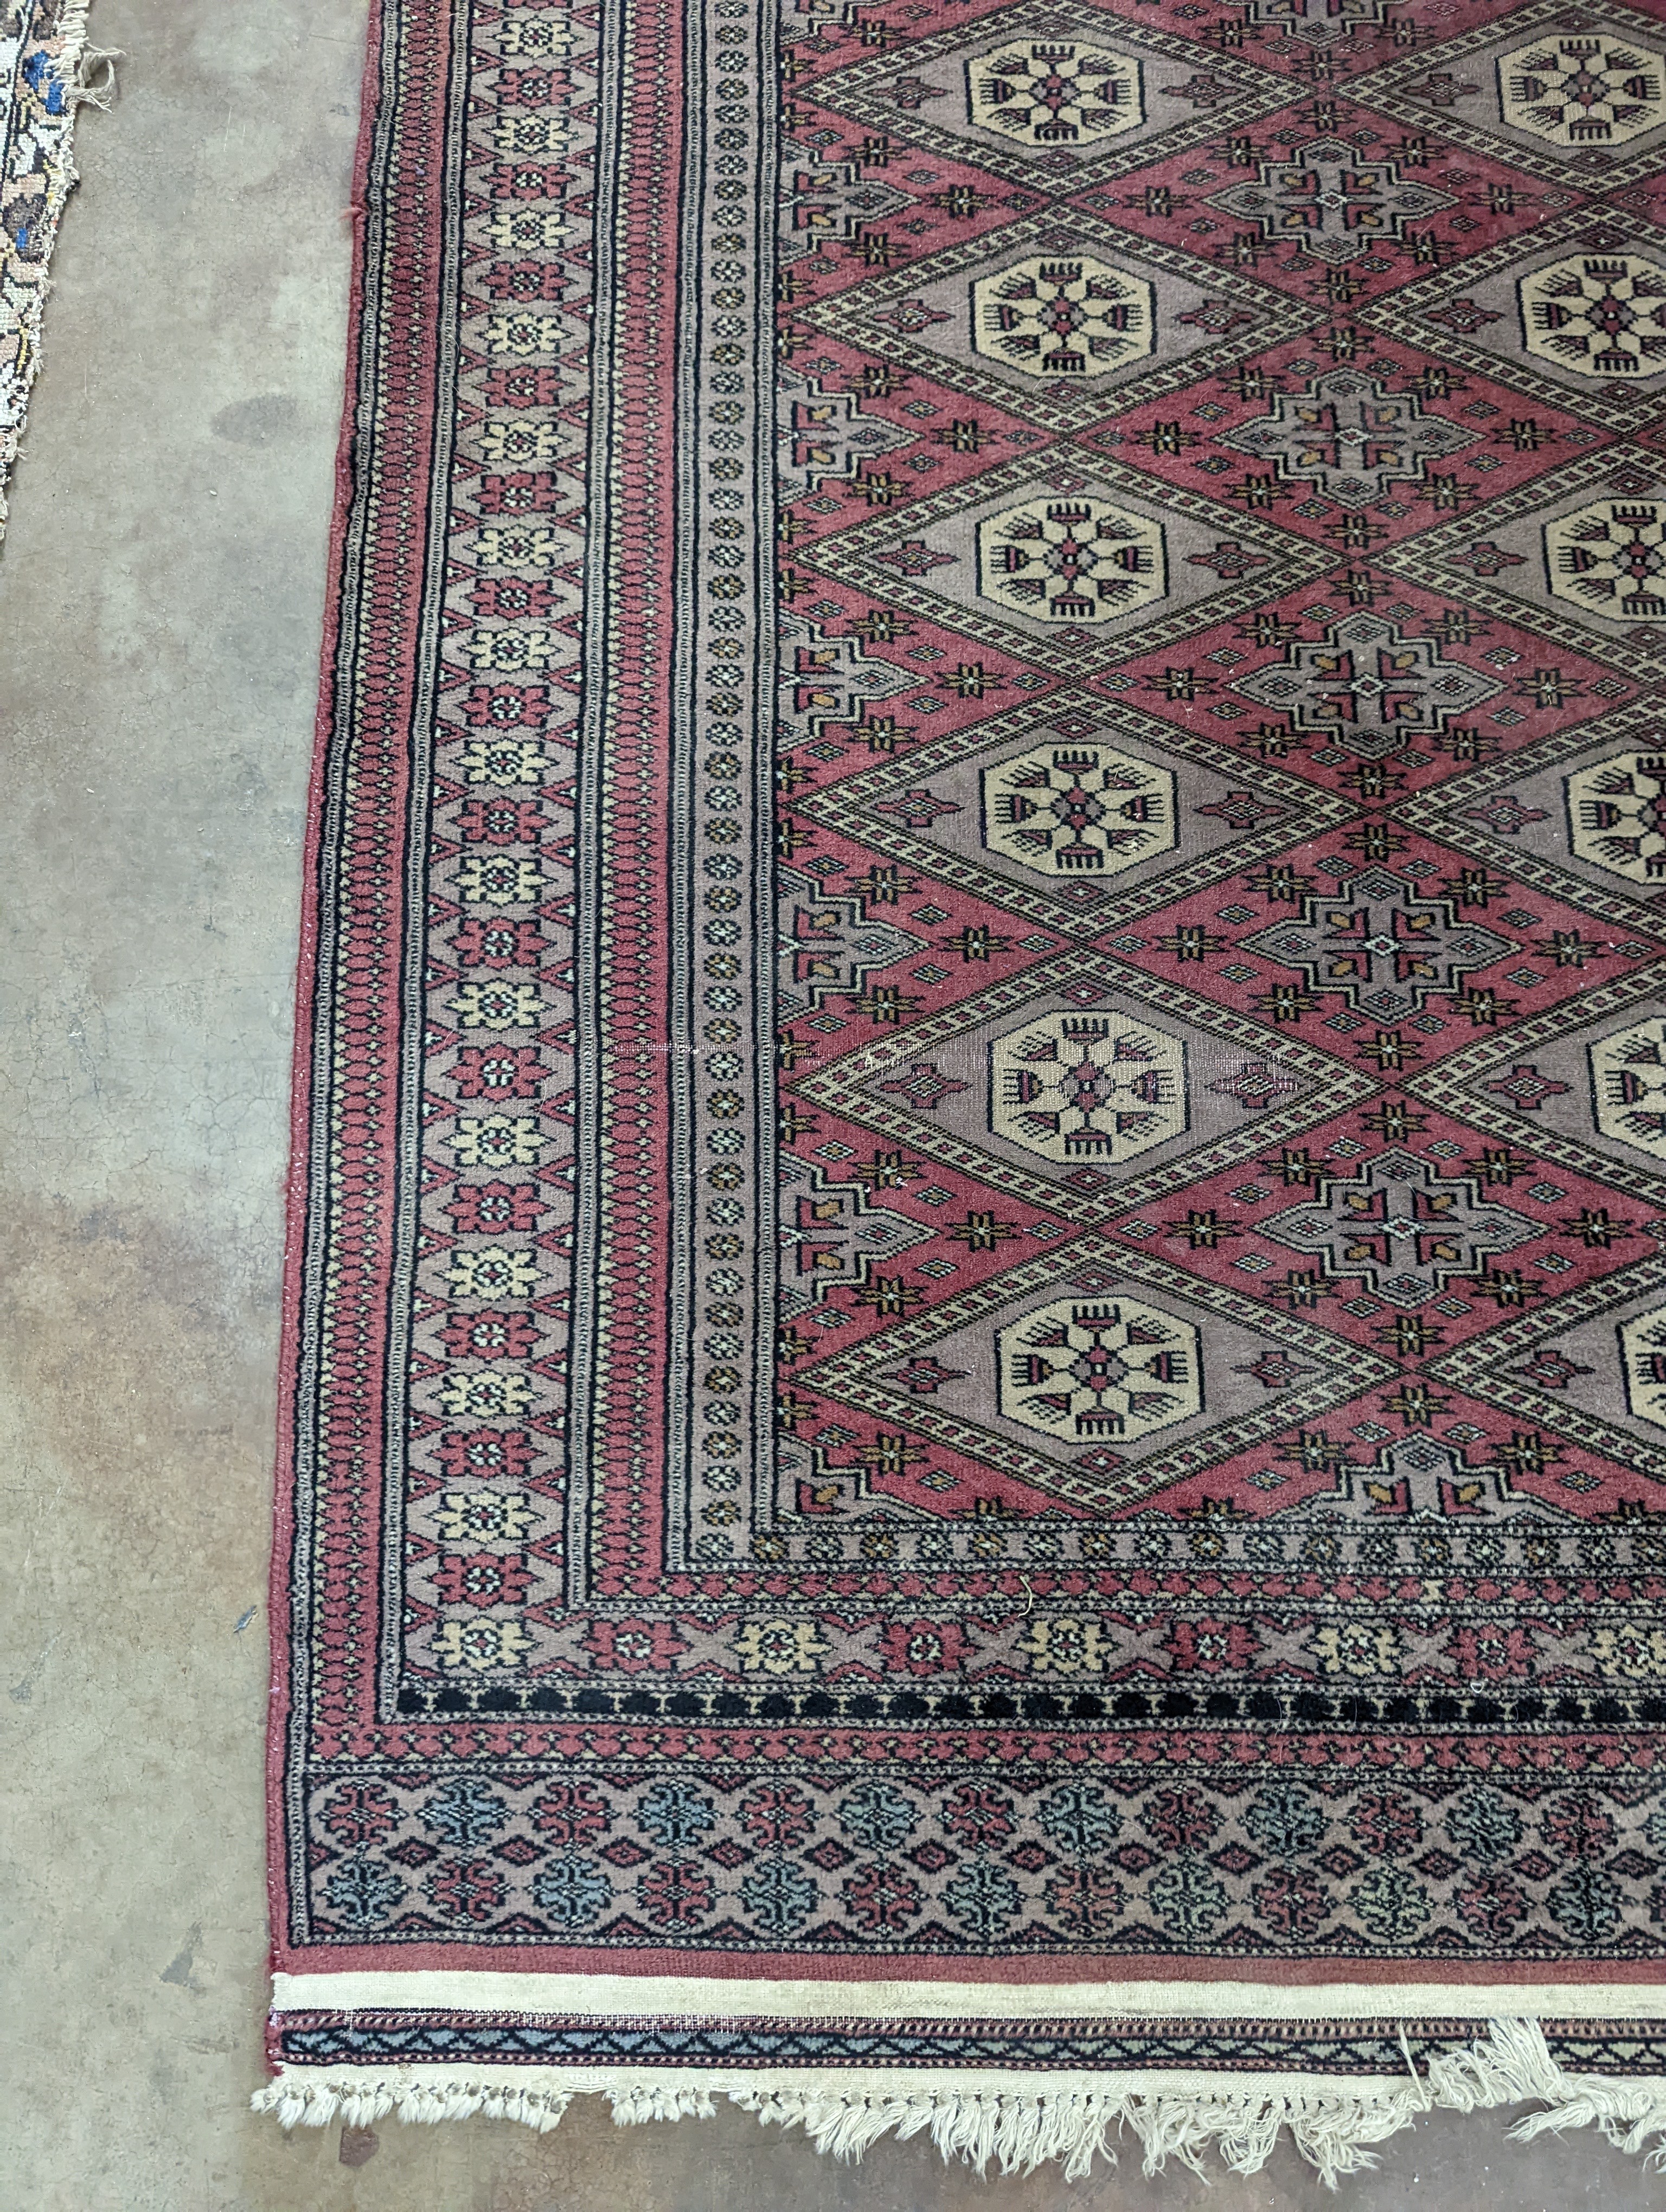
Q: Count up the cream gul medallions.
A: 12